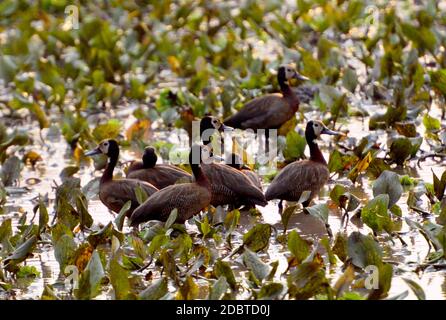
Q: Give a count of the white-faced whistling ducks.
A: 7